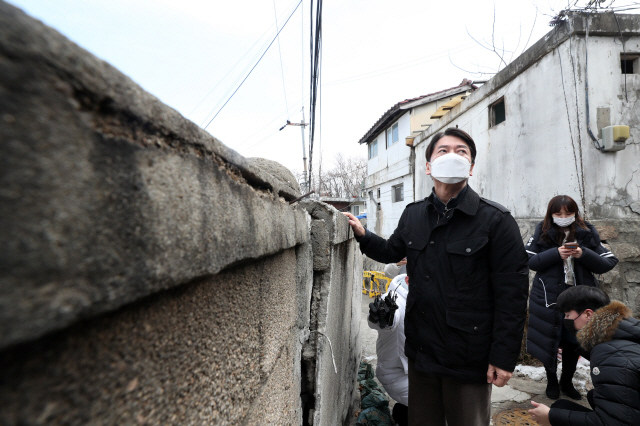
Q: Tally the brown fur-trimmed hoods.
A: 1